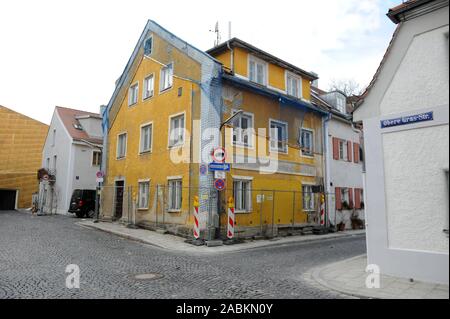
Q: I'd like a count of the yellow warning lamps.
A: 3